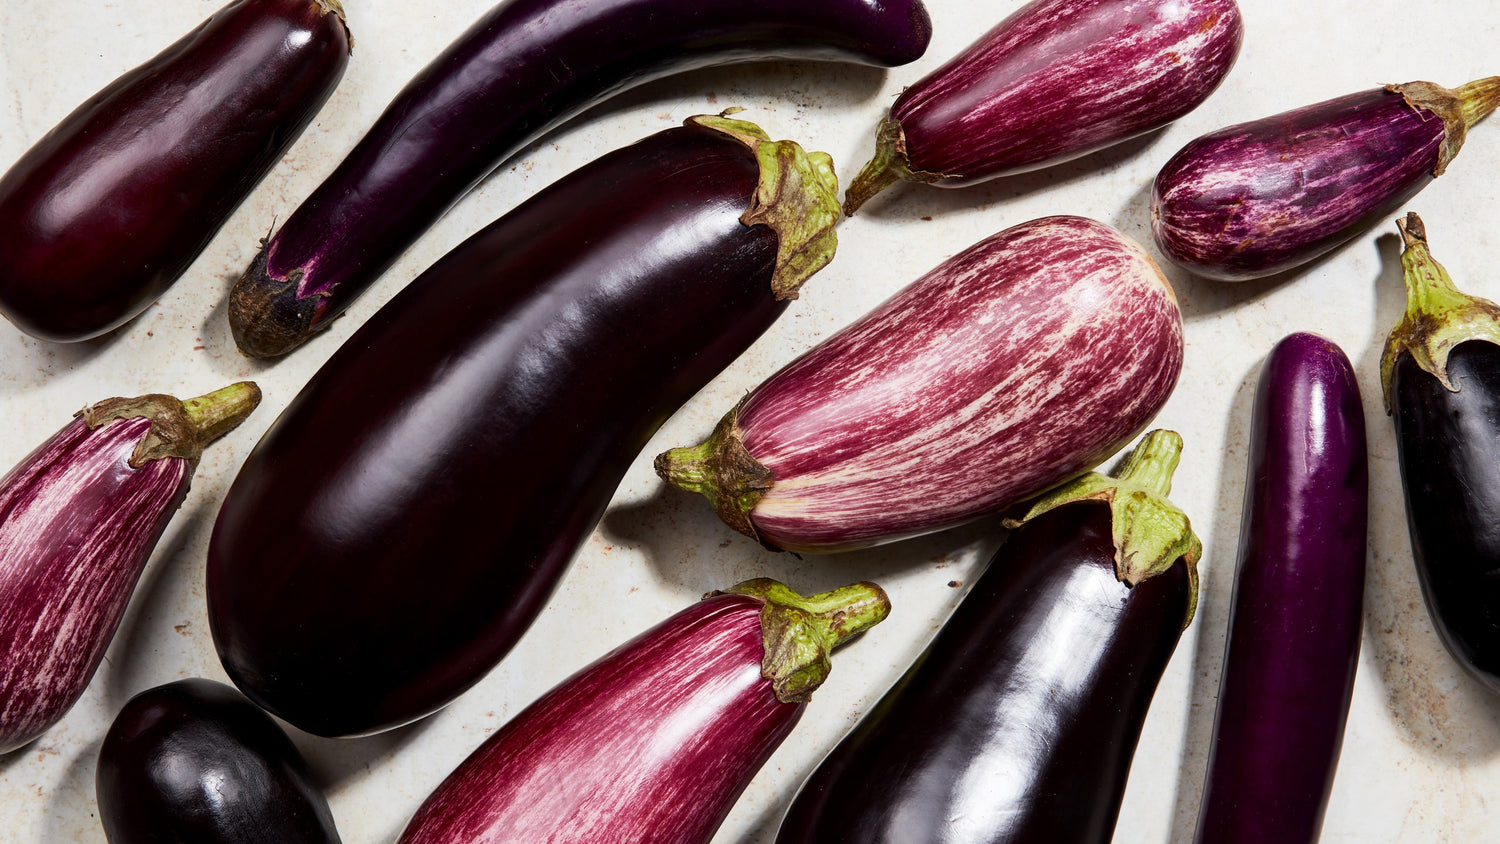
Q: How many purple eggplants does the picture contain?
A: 12